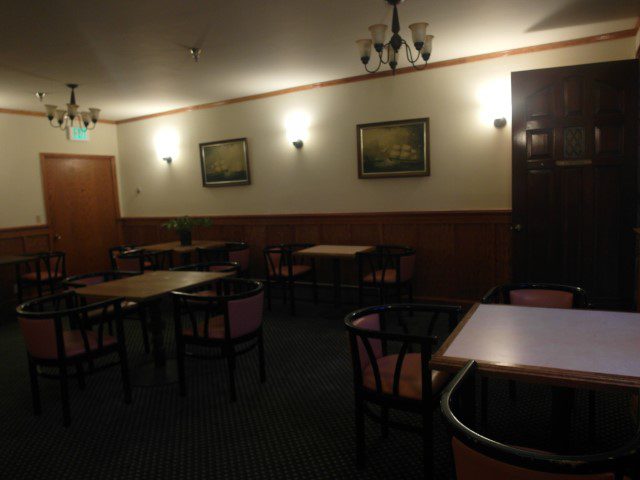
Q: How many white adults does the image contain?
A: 0